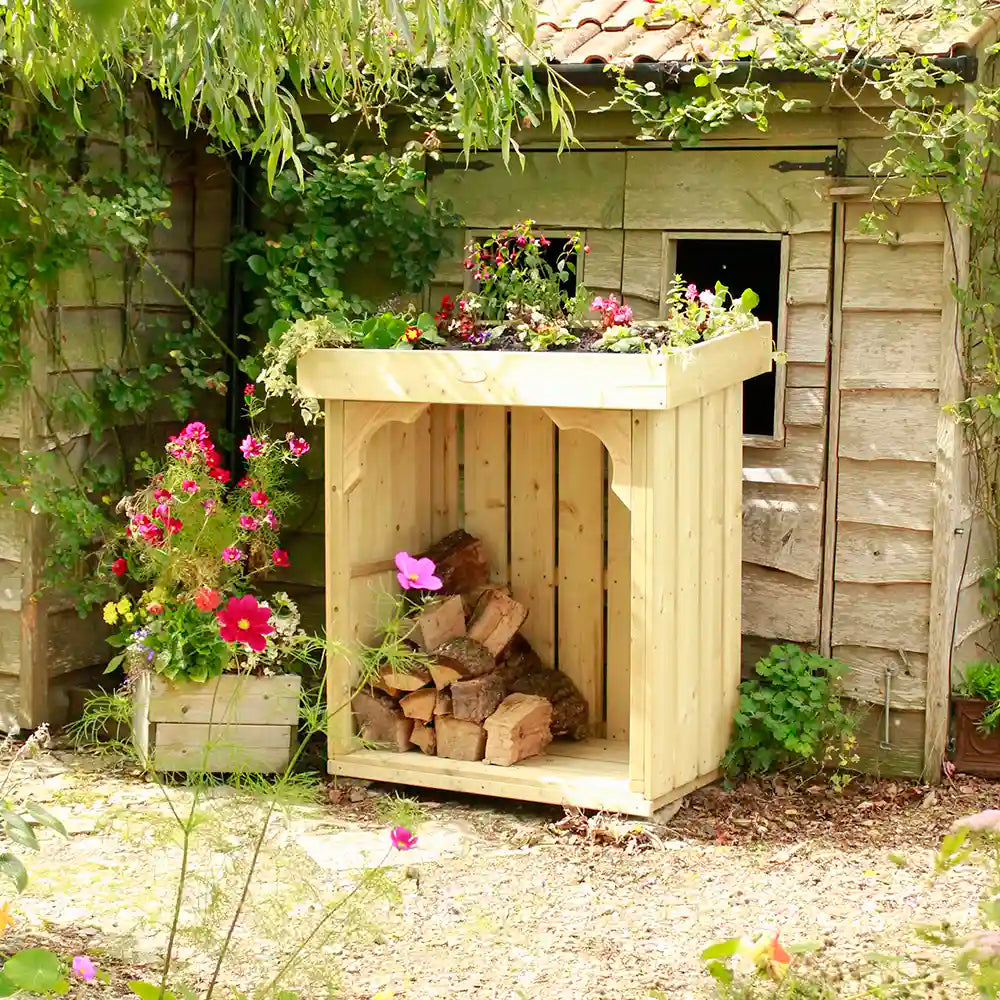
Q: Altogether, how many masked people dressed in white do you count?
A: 0